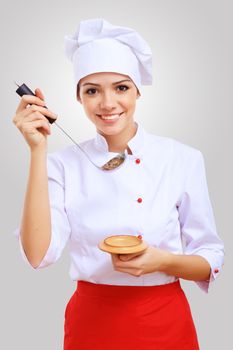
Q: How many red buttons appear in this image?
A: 4